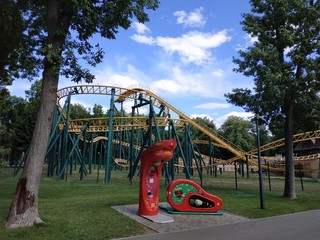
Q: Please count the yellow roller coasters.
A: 1